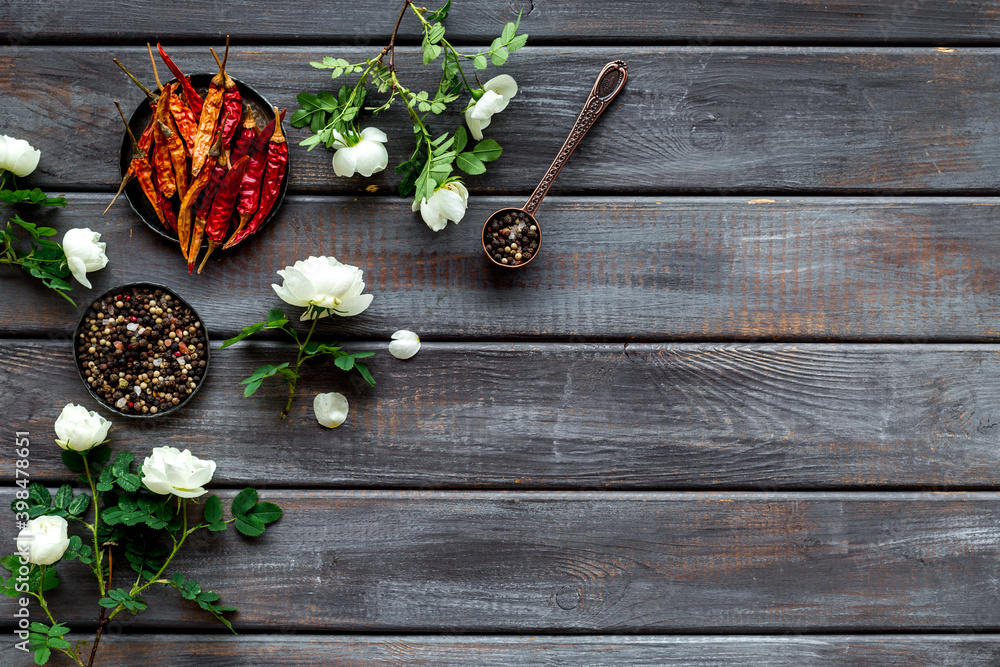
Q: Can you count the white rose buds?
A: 9